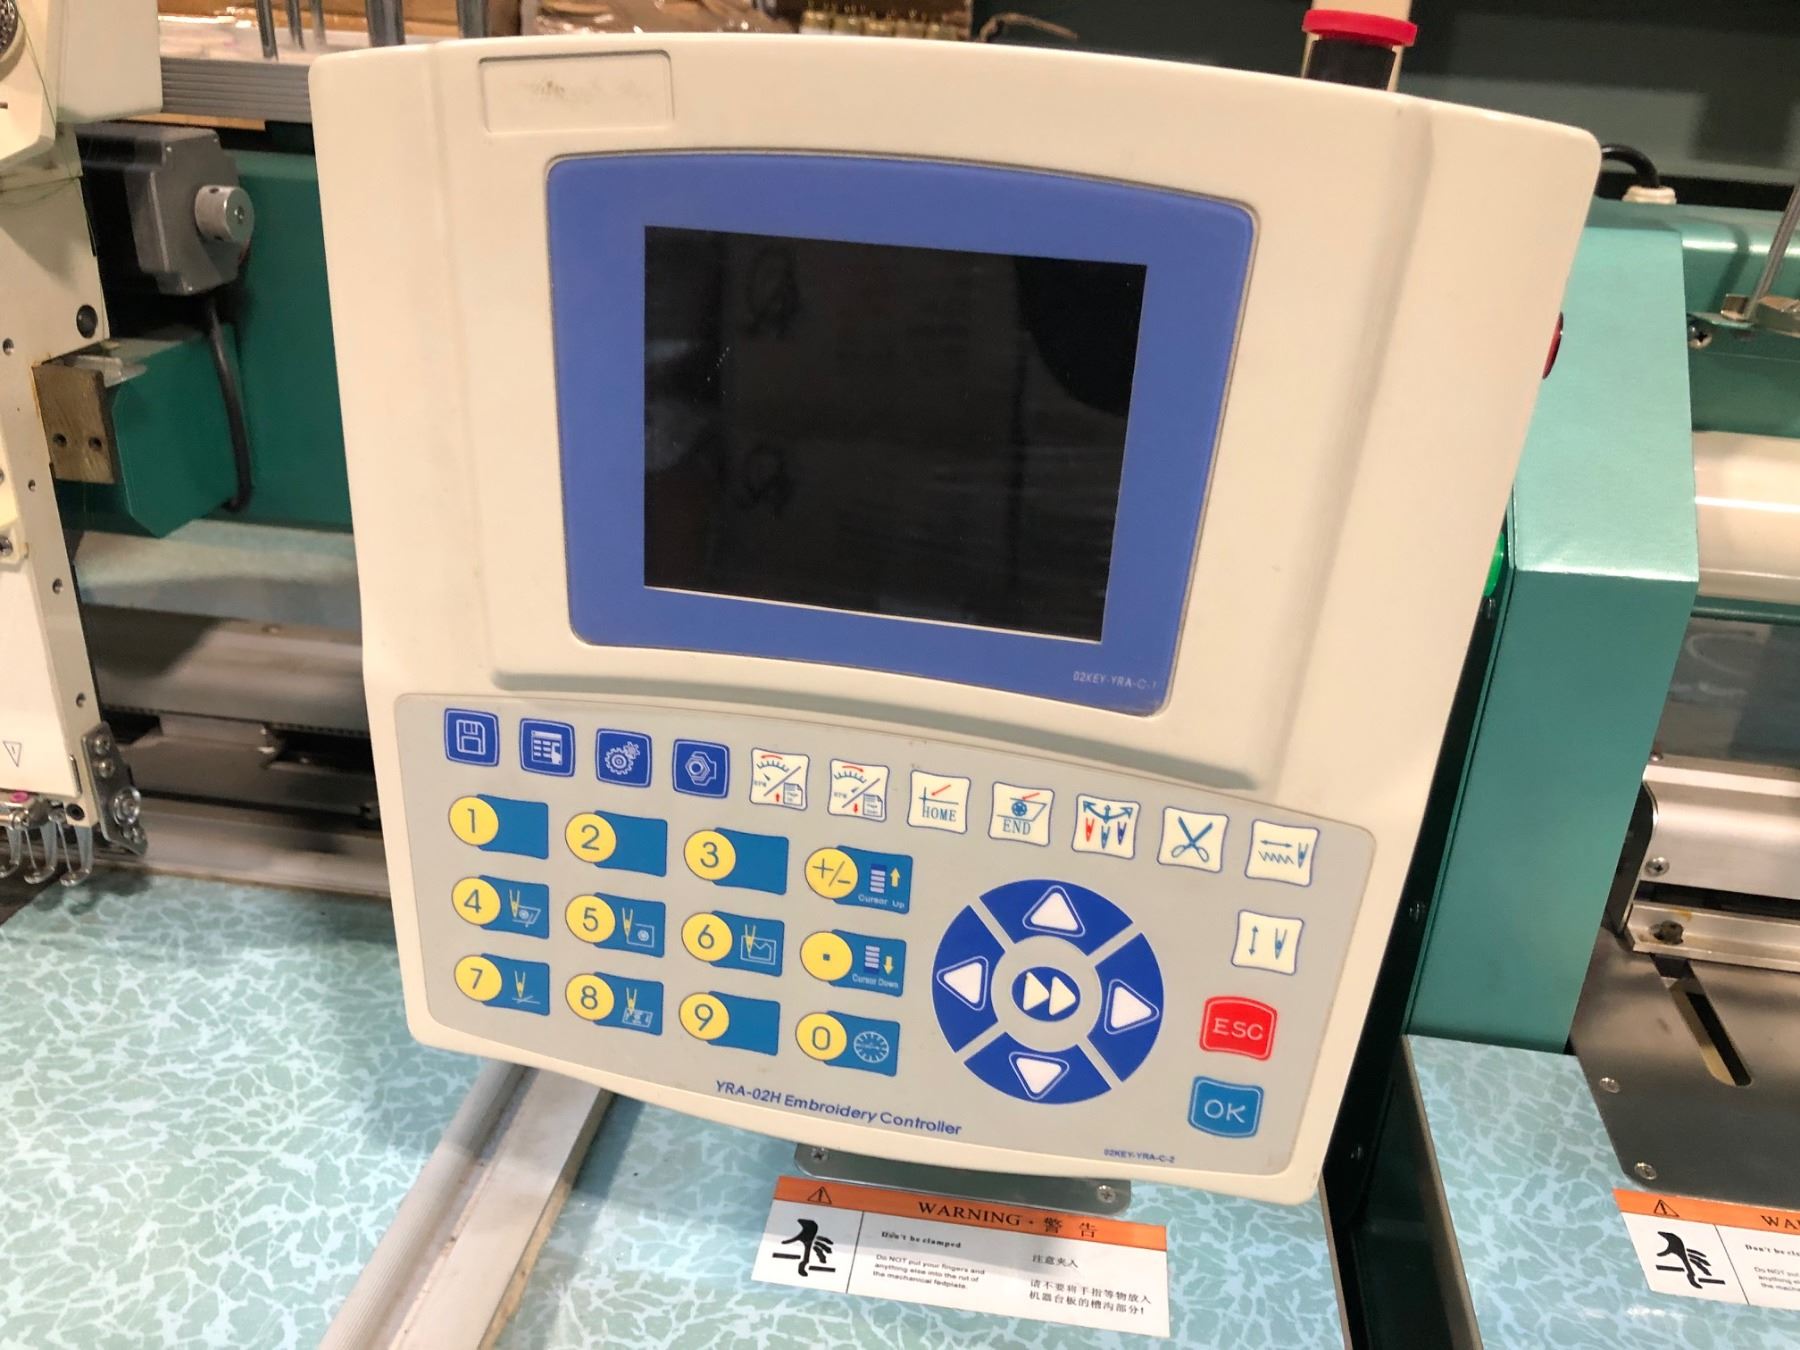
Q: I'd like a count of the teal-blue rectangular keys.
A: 12